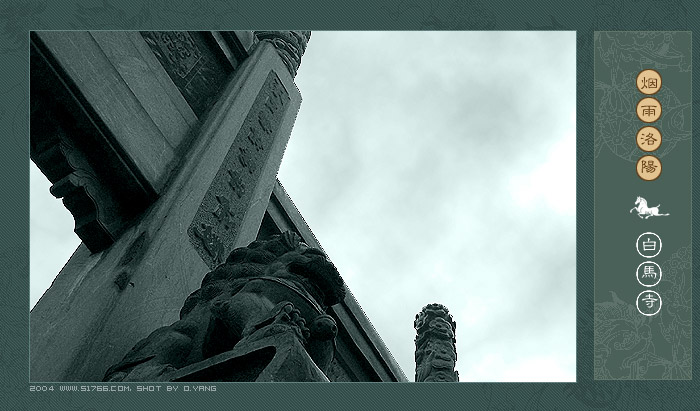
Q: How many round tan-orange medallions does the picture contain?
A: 4